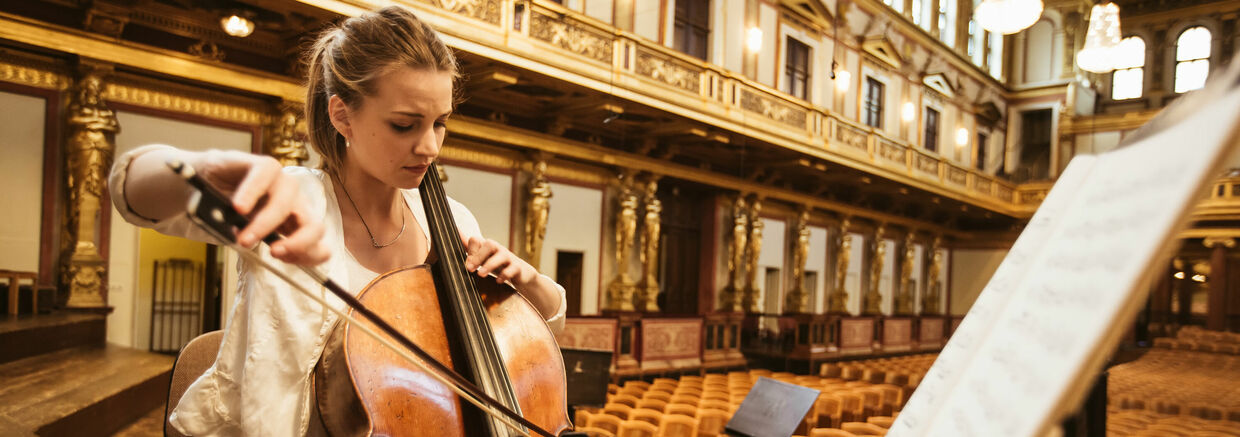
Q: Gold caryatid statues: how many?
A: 12